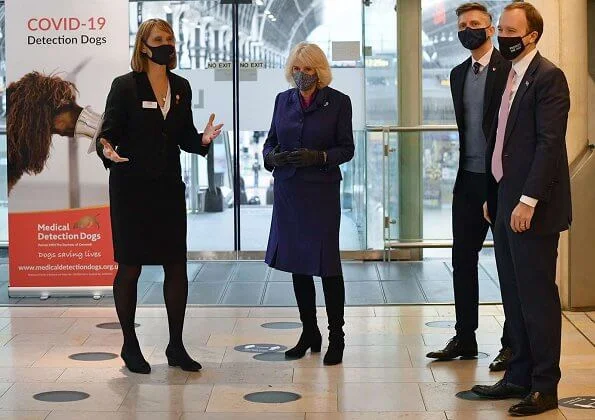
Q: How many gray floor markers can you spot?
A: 11